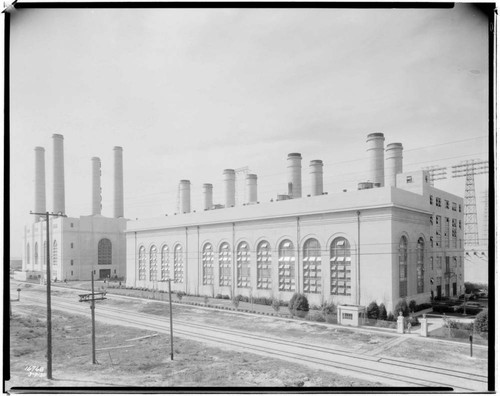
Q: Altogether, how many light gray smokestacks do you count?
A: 12